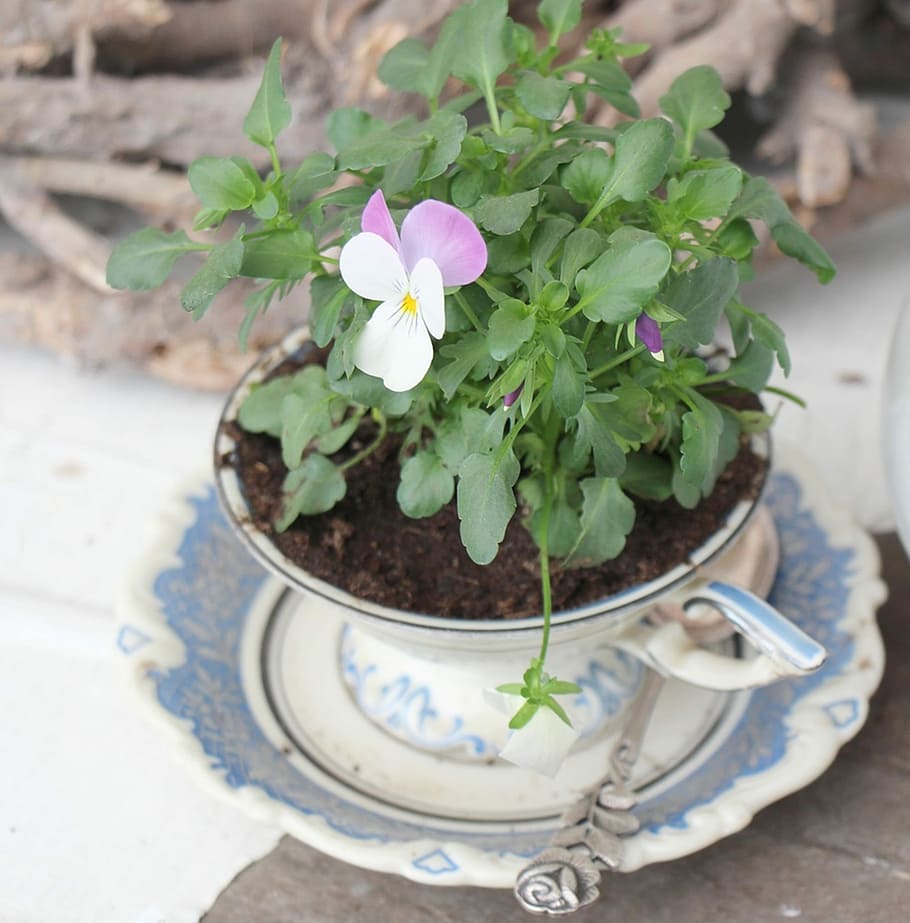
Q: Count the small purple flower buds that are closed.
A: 2